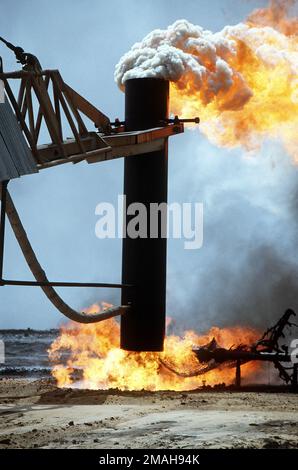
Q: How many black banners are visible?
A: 1